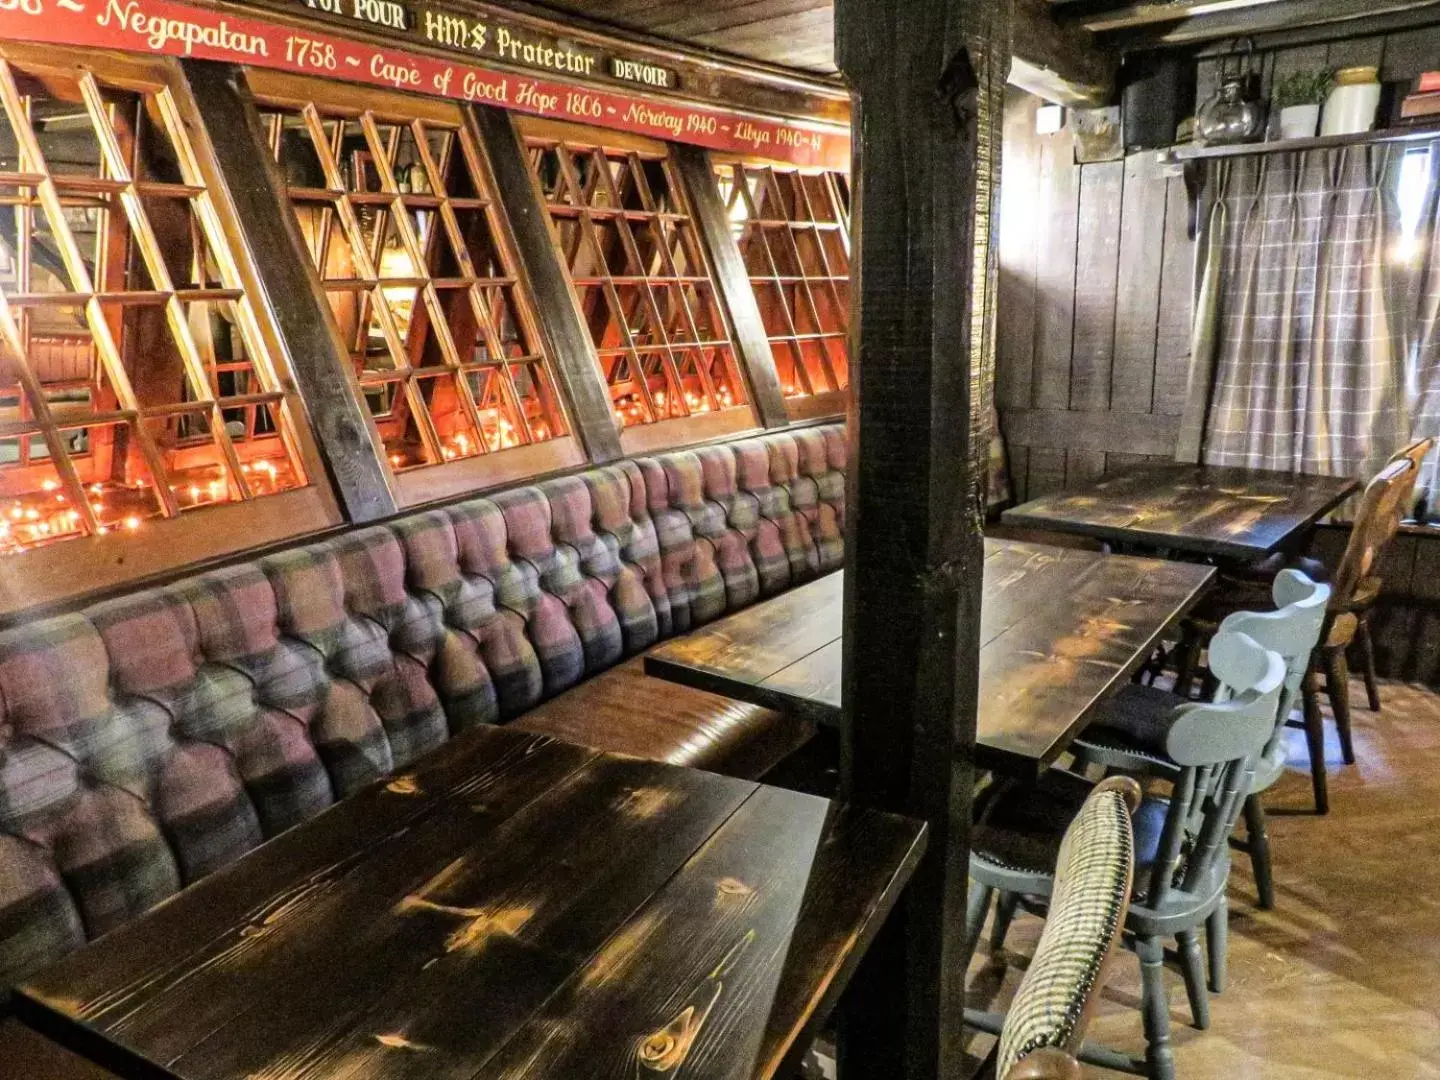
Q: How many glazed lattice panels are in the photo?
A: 4